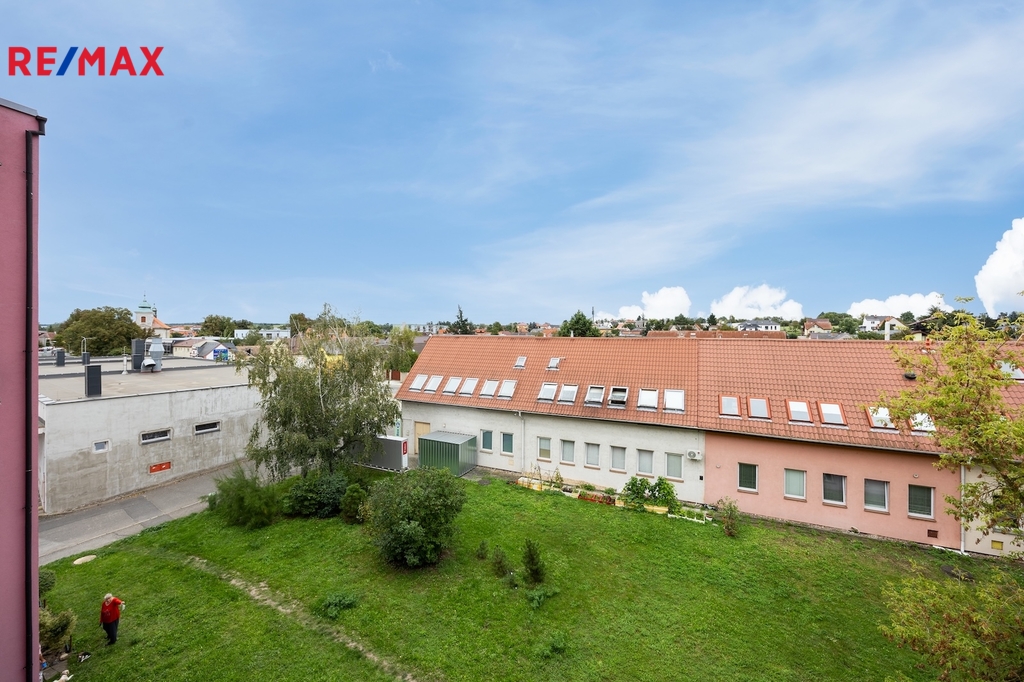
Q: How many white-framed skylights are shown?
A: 14